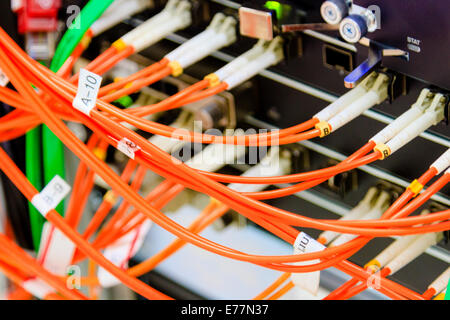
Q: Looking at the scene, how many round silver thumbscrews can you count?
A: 2